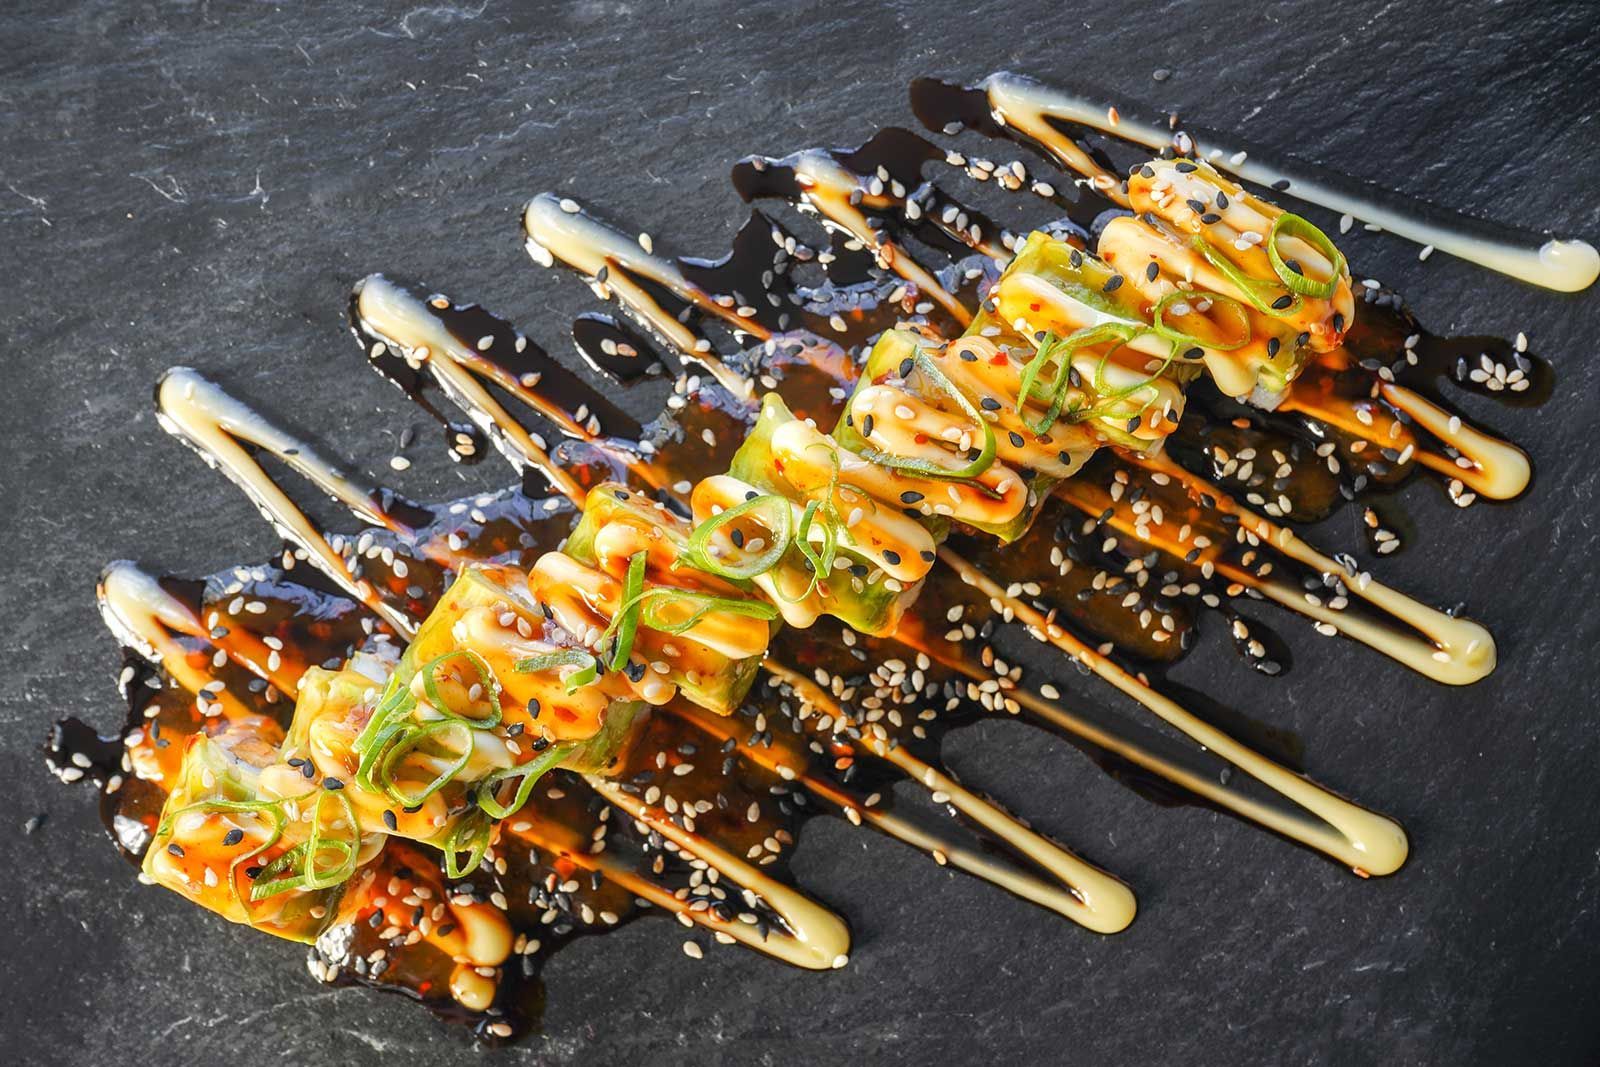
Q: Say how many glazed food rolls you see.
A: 8